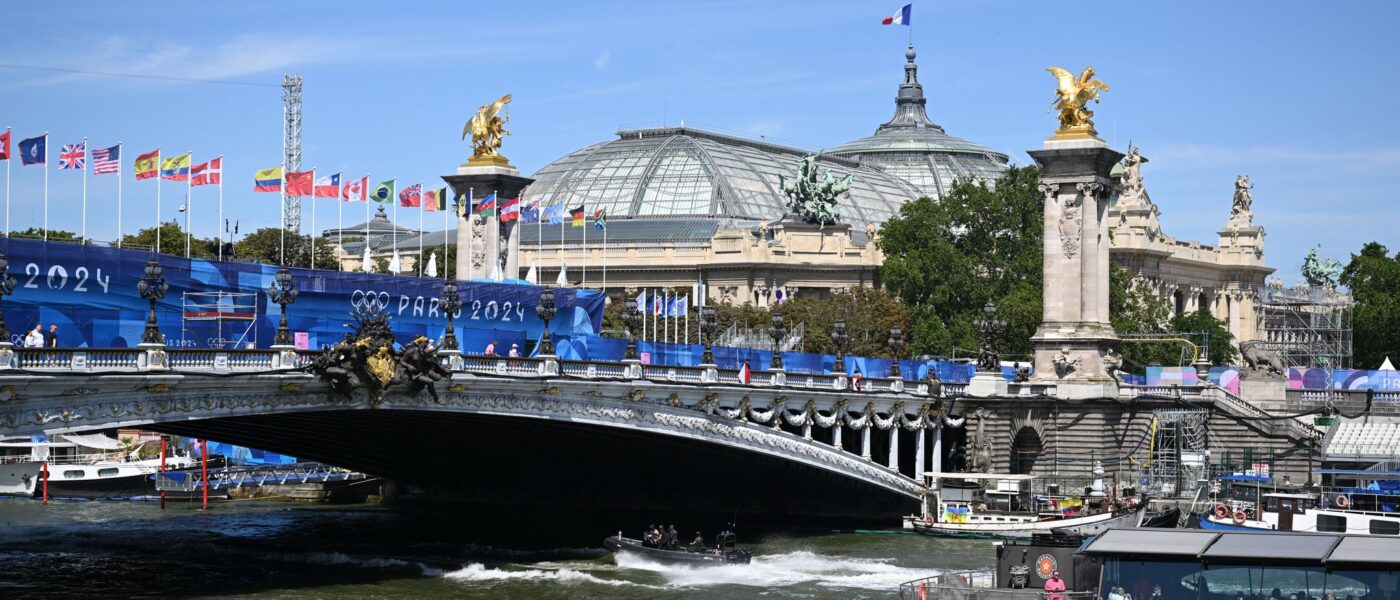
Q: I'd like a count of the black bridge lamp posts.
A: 11